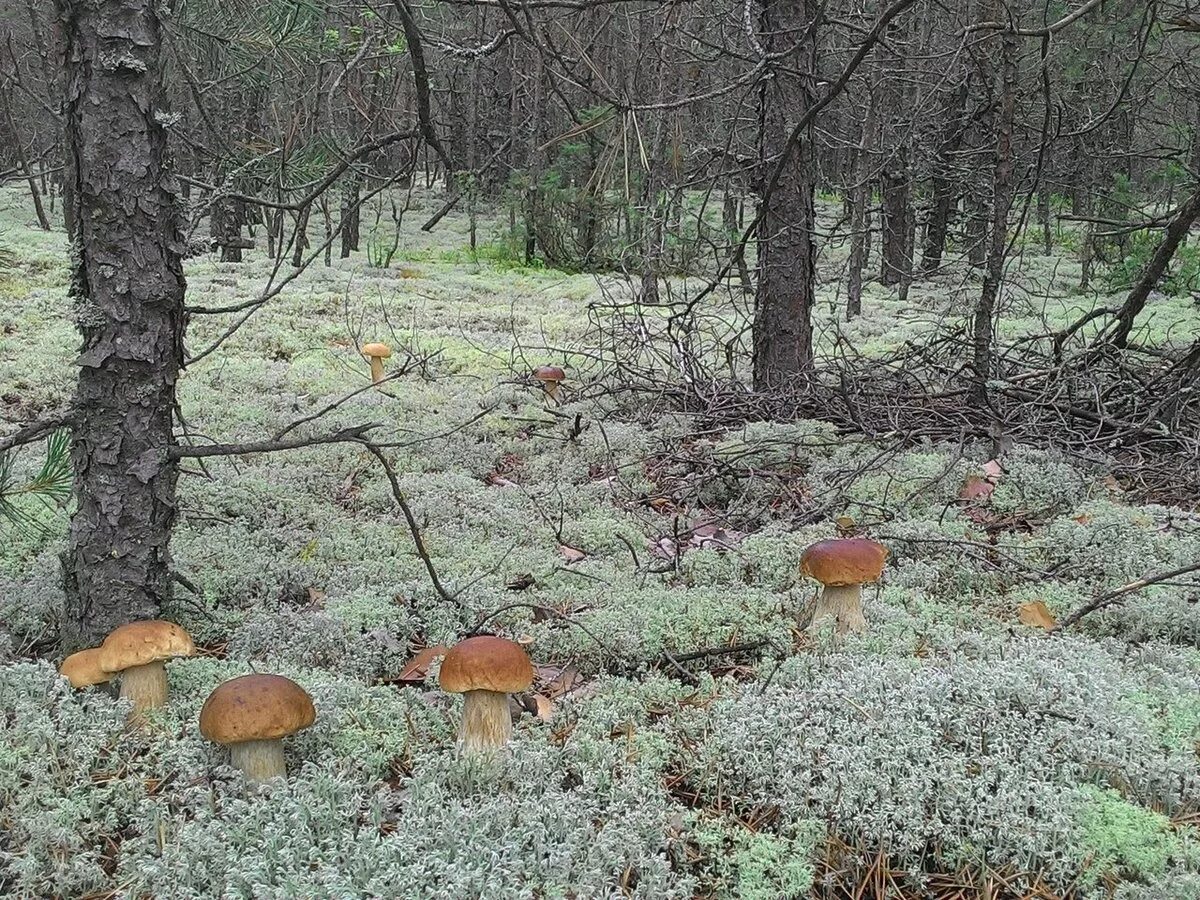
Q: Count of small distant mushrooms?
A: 2